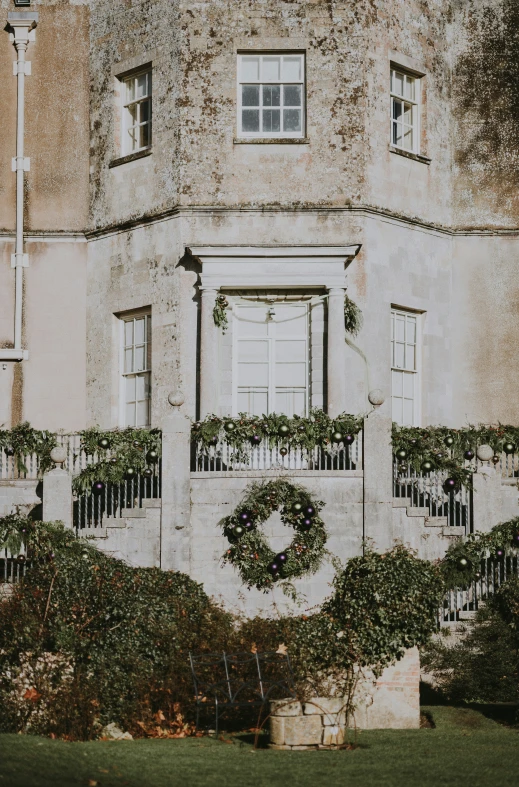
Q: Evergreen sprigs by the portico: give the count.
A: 2